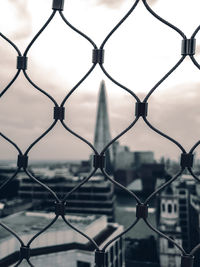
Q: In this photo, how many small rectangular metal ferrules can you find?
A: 14